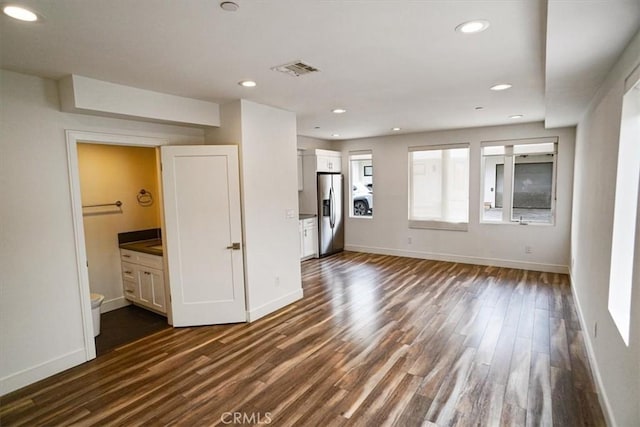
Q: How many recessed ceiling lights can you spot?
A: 8